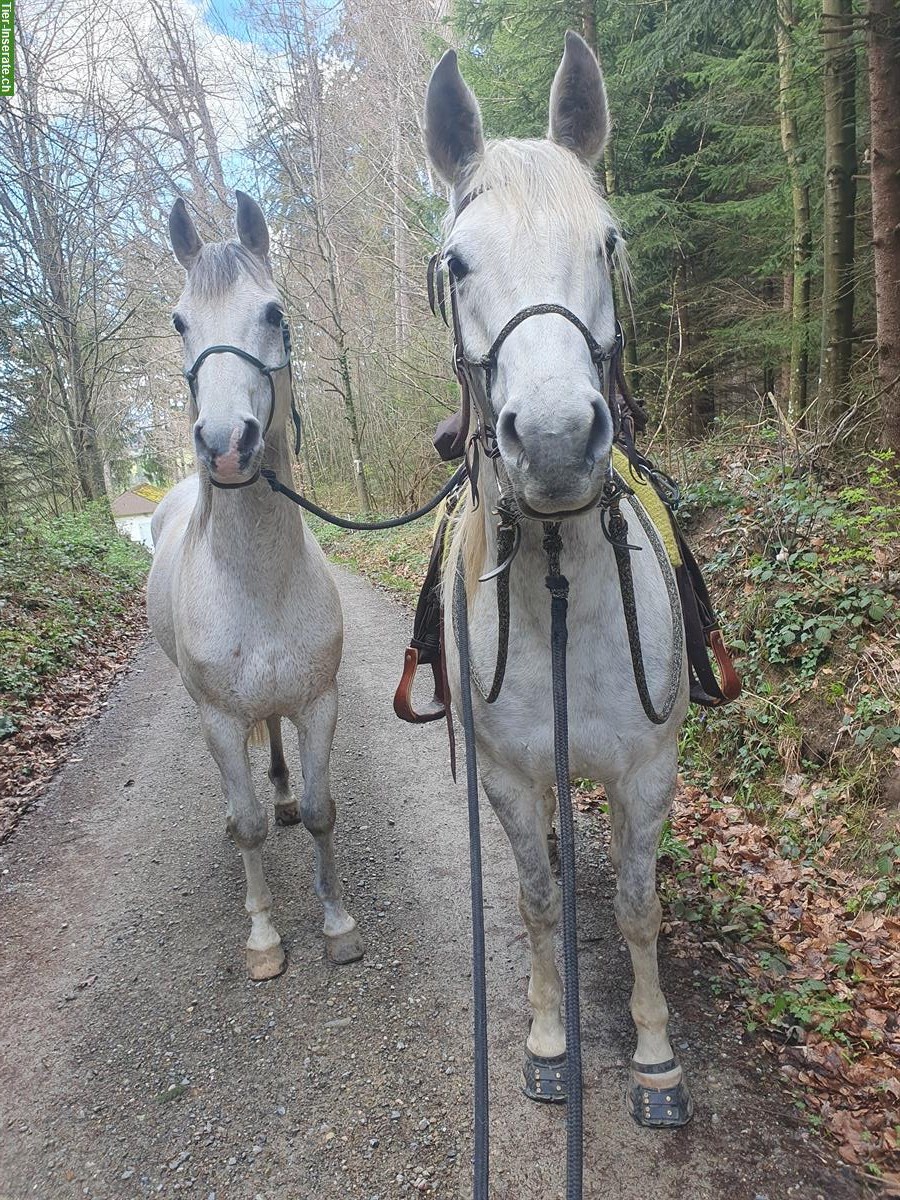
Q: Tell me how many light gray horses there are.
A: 2